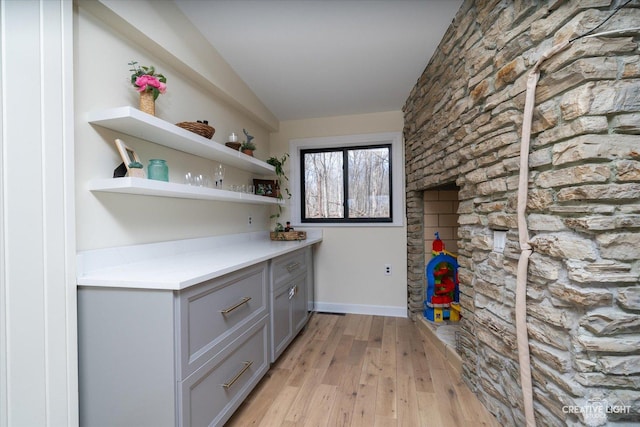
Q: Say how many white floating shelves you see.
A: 2